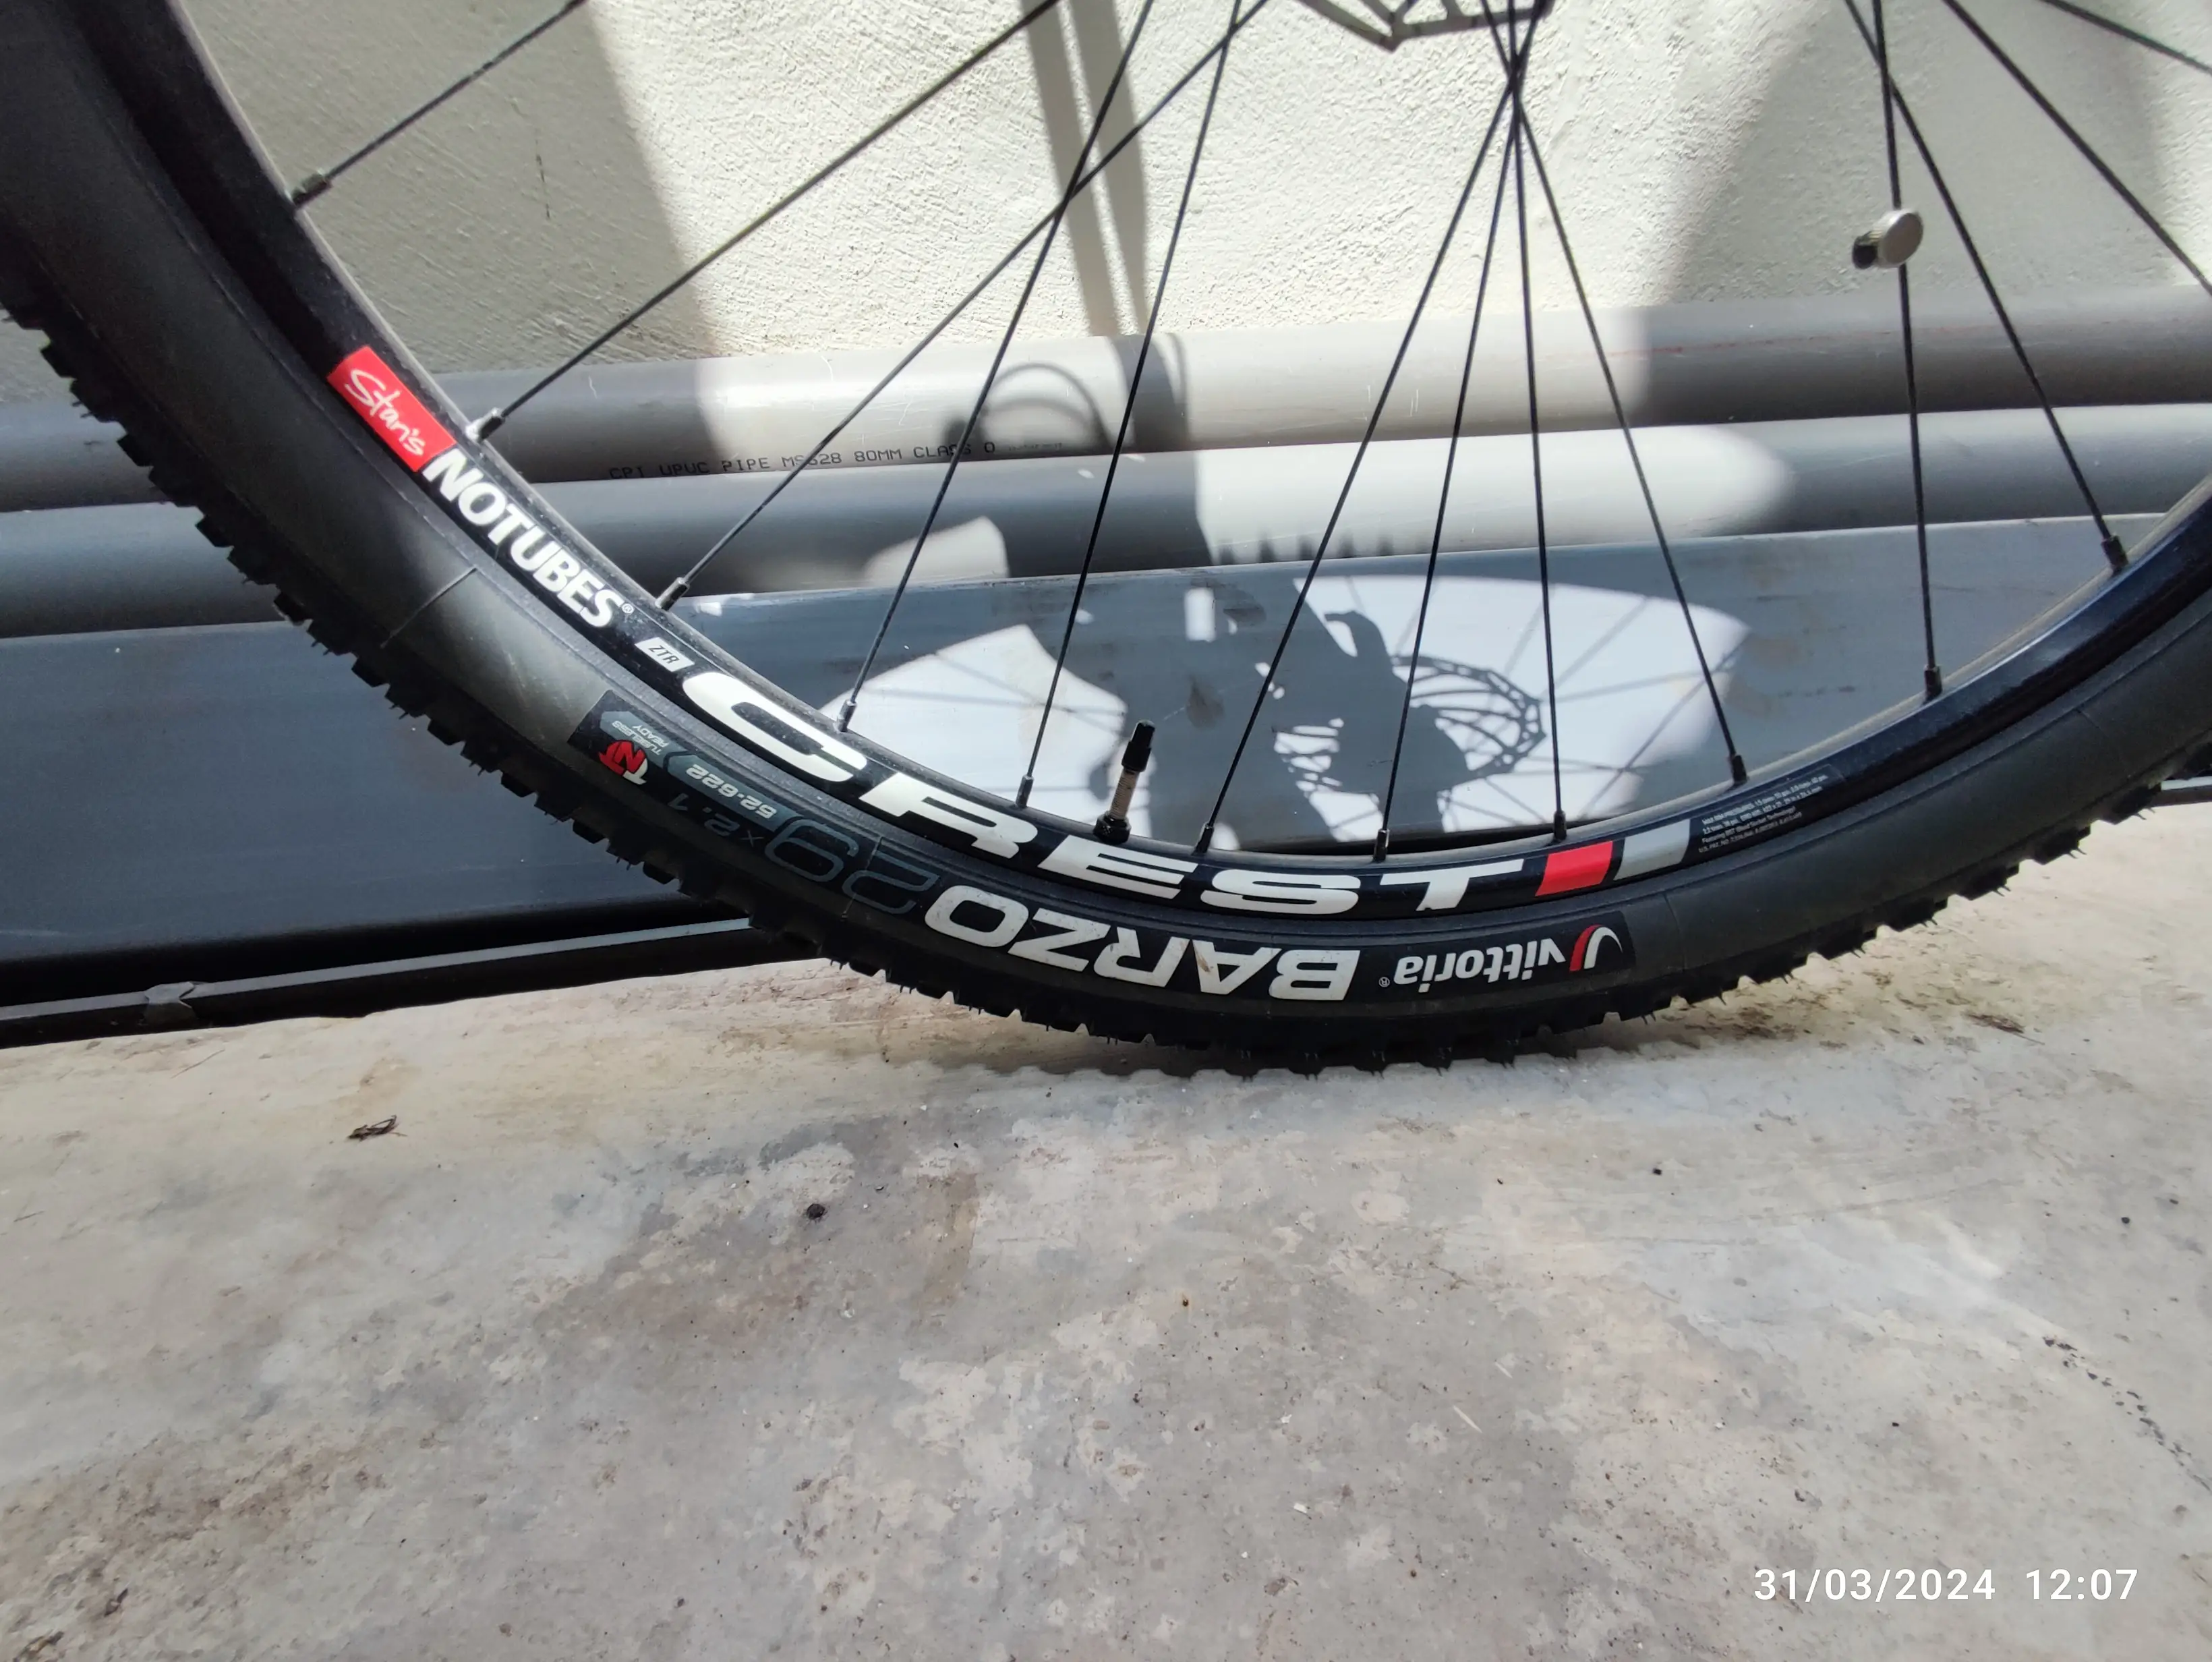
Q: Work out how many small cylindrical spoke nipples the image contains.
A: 11